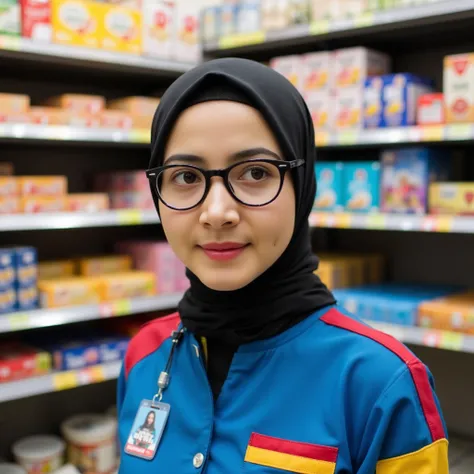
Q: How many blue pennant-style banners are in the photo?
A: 0